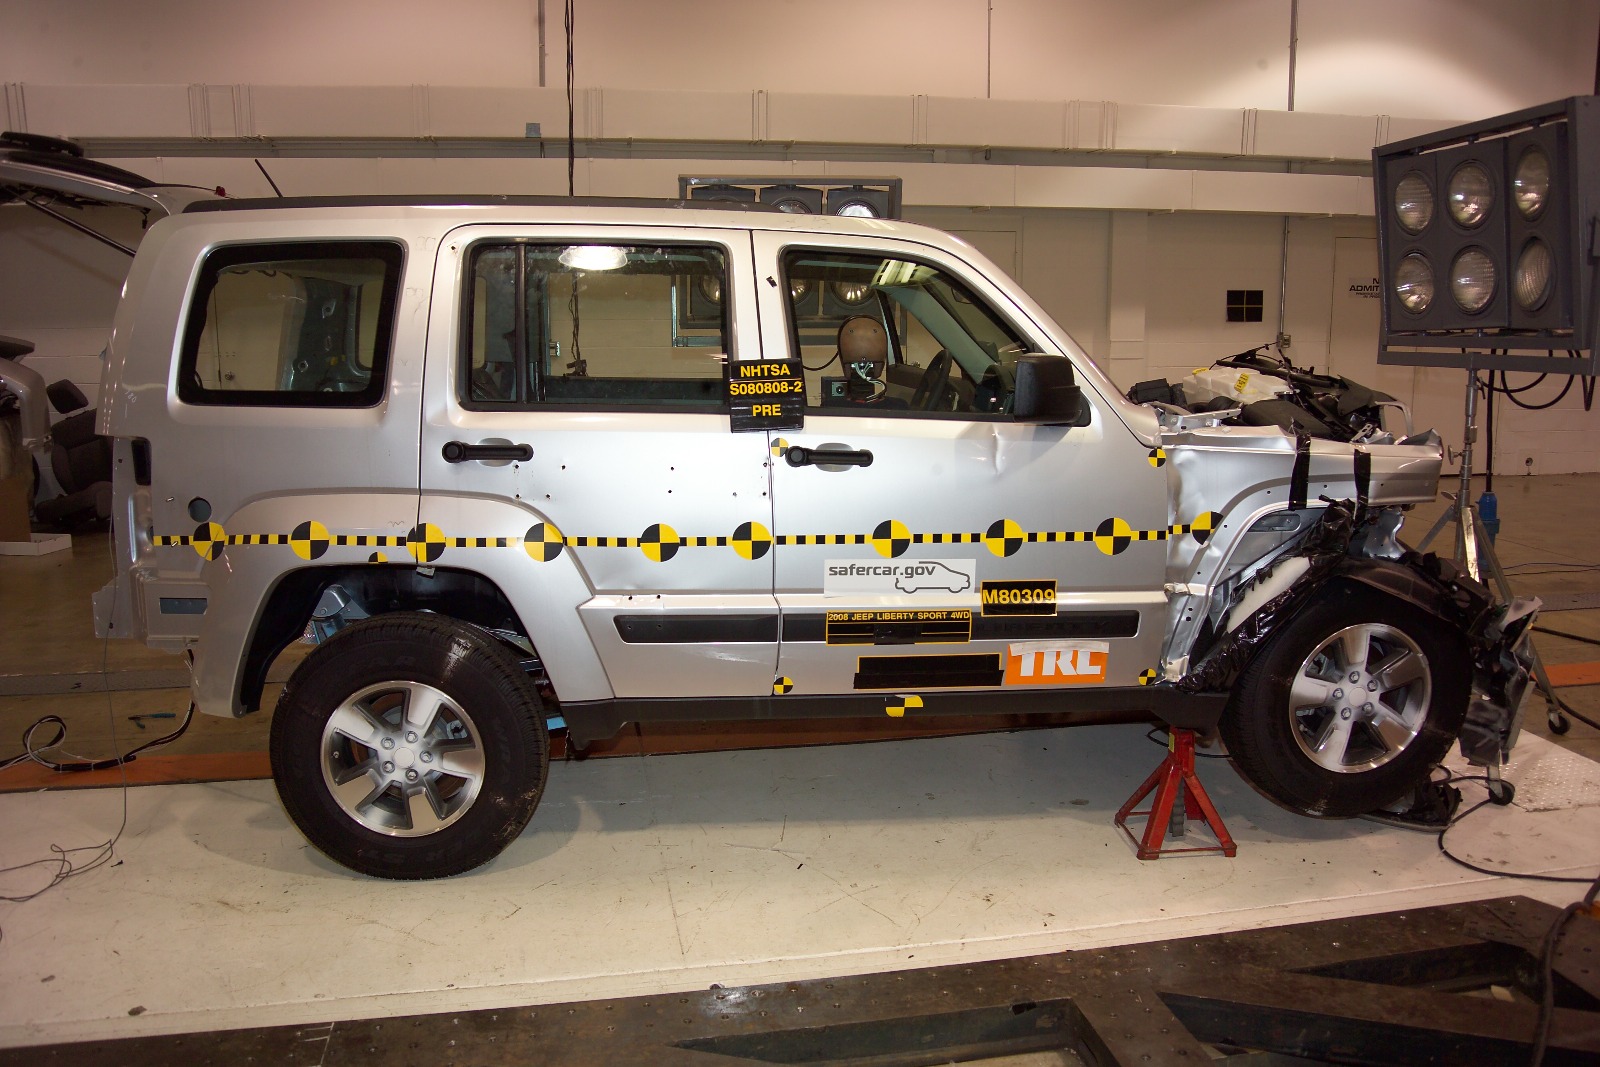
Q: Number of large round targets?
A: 10